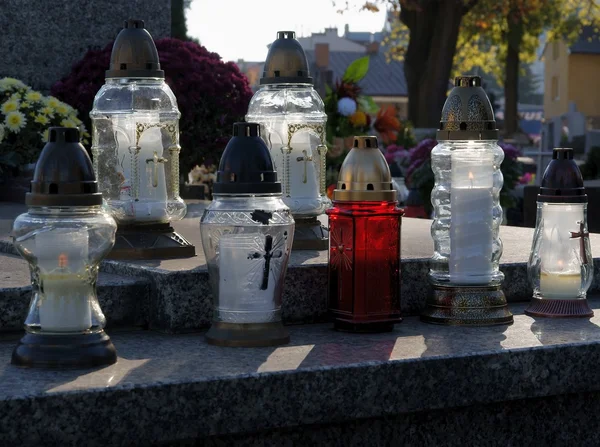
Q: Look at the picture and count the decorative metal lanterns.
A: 7